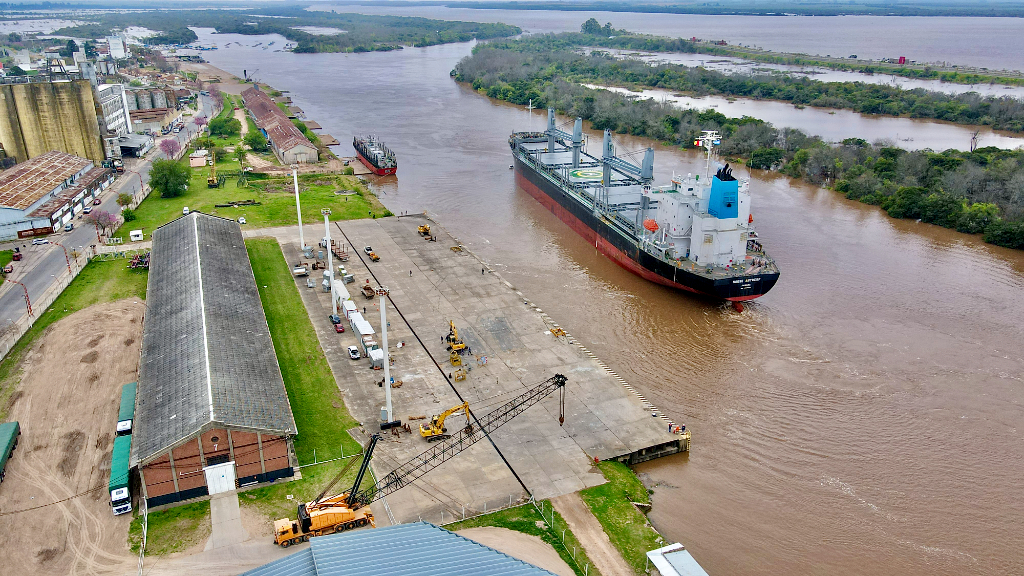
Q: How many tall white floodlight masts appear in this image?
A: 3